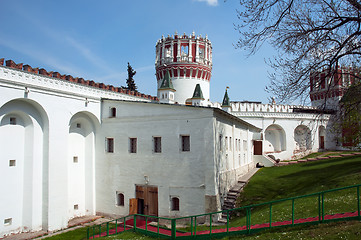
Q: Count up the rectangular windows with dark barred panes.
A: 4